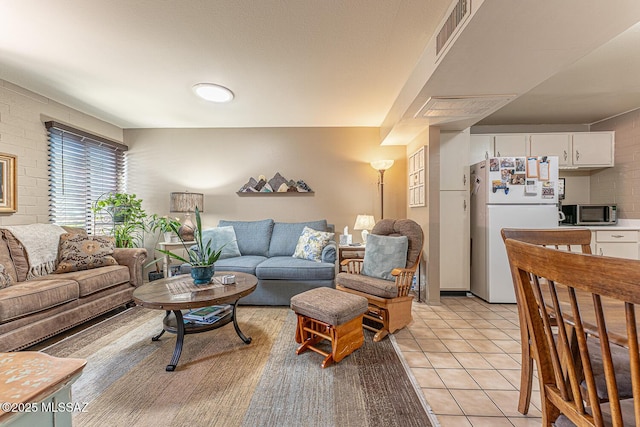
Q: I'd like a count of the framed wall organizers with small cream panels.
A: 1